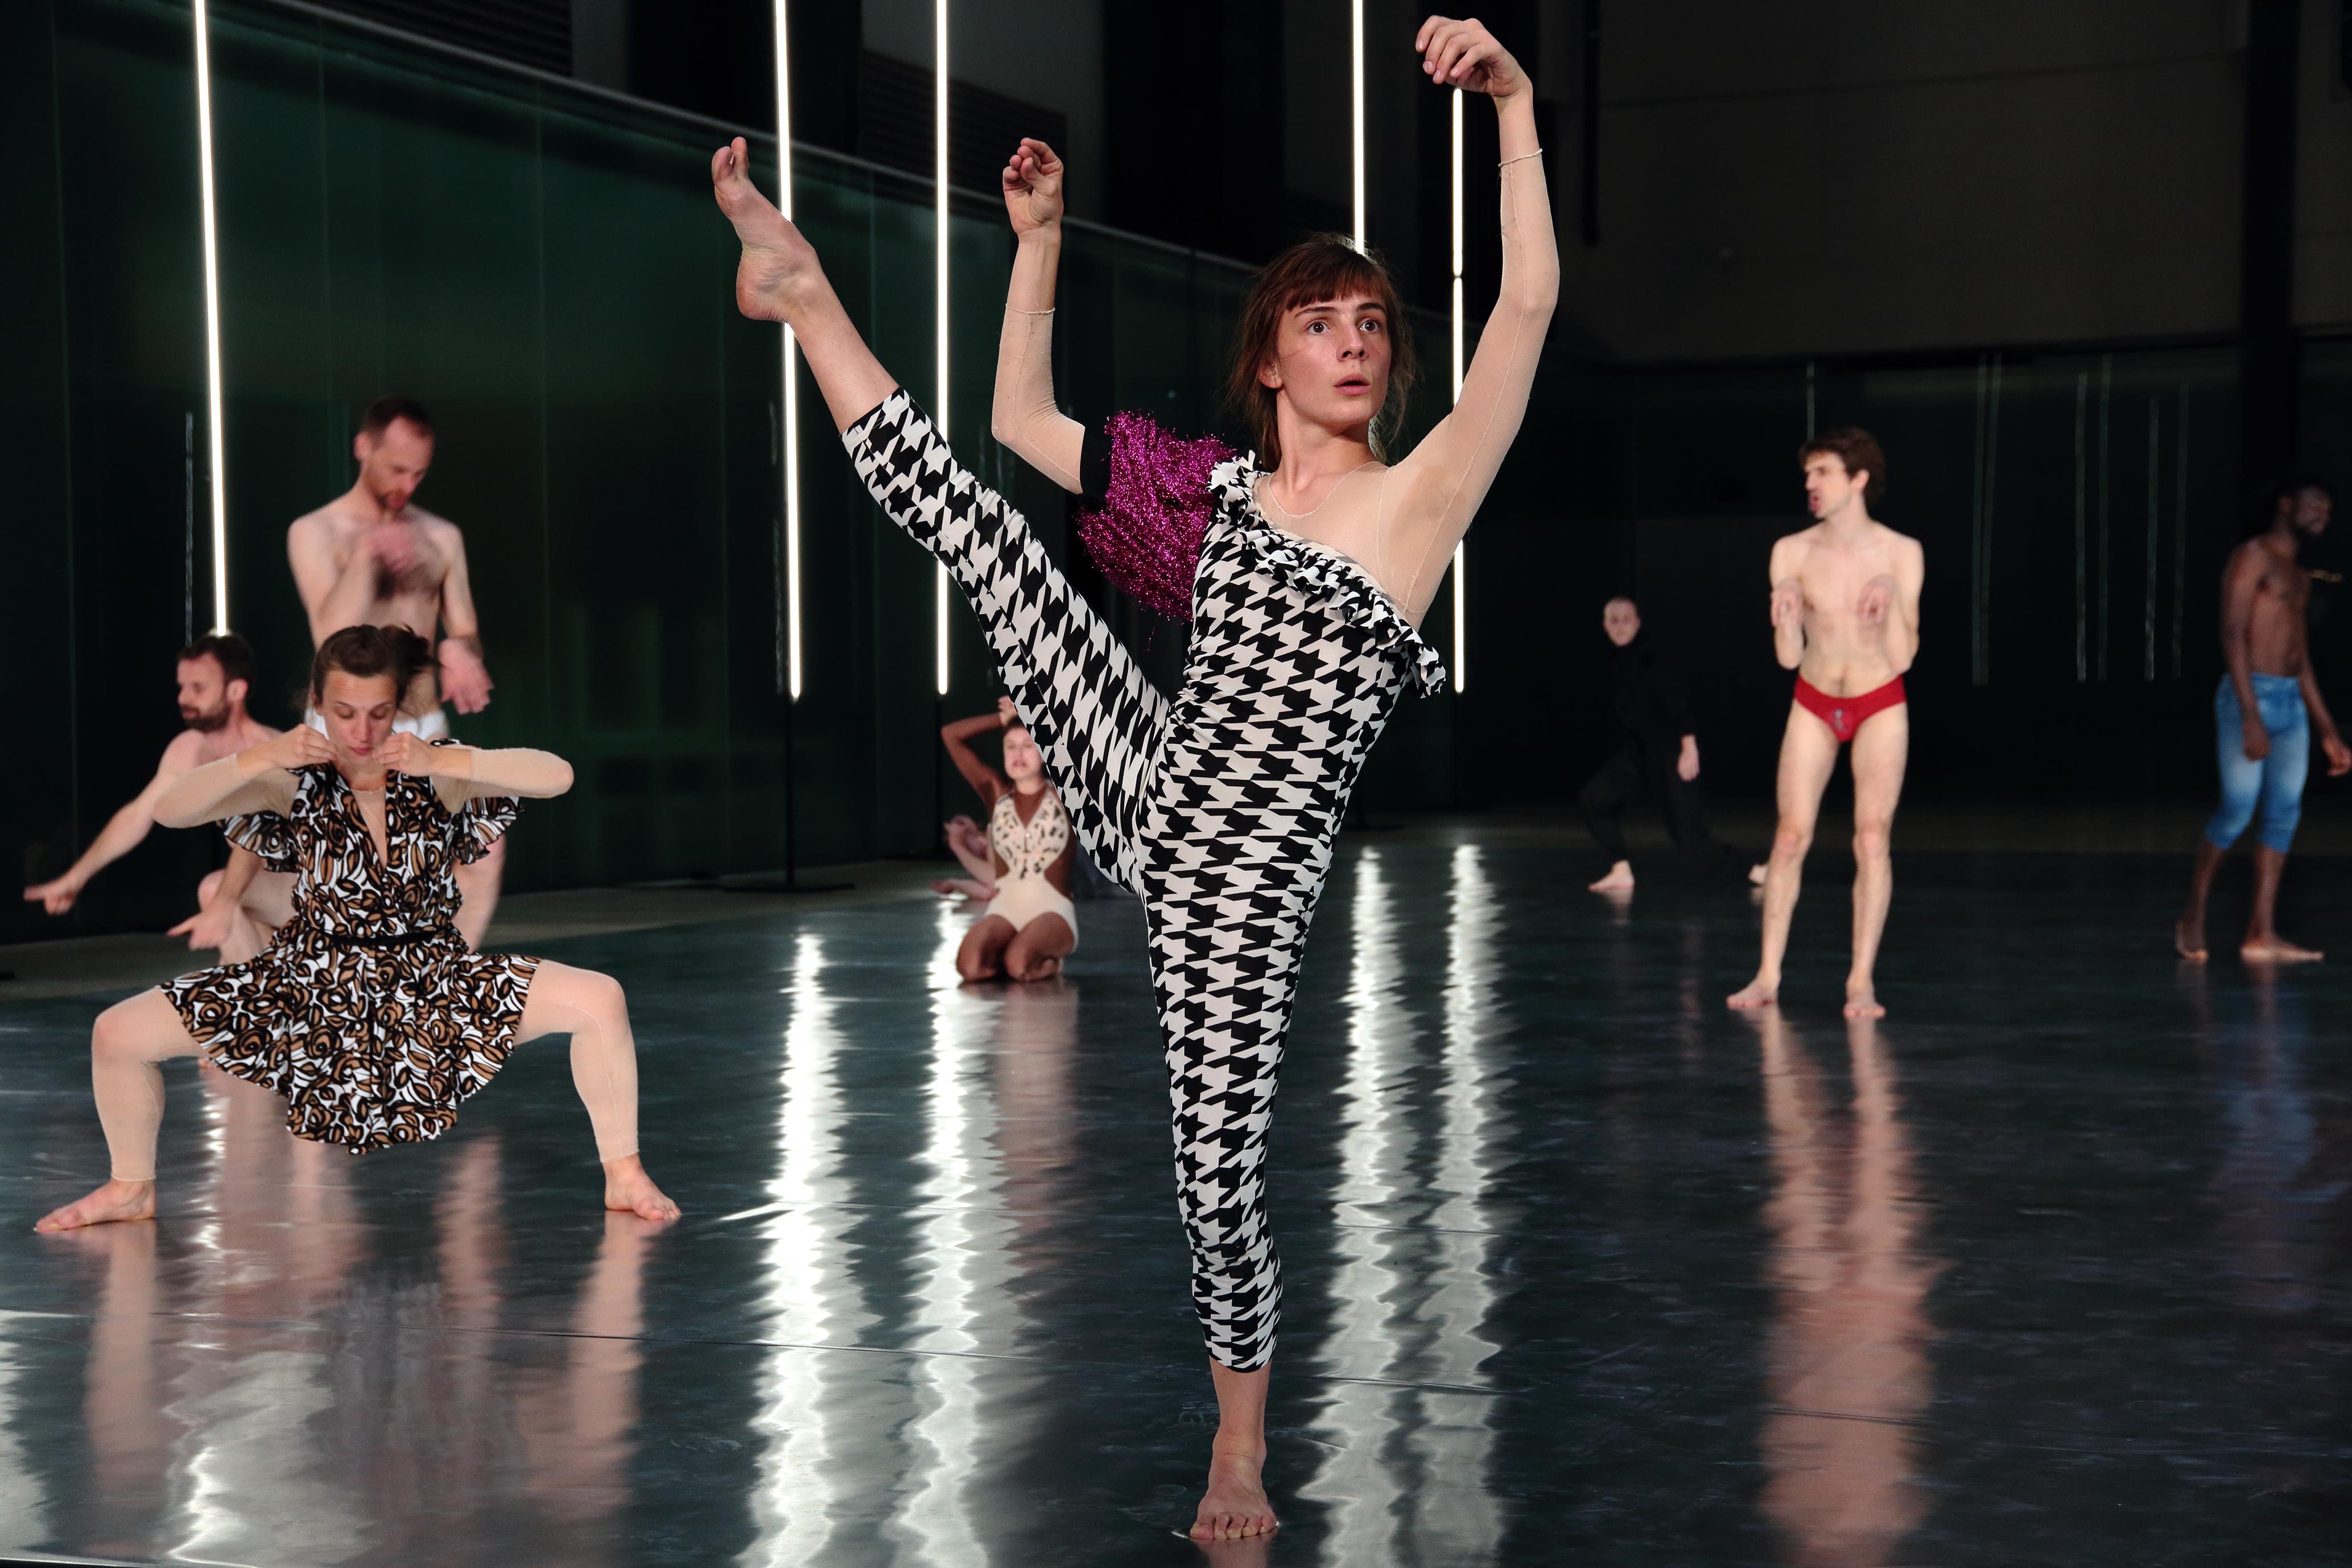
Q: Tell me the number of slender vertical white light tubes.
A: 5